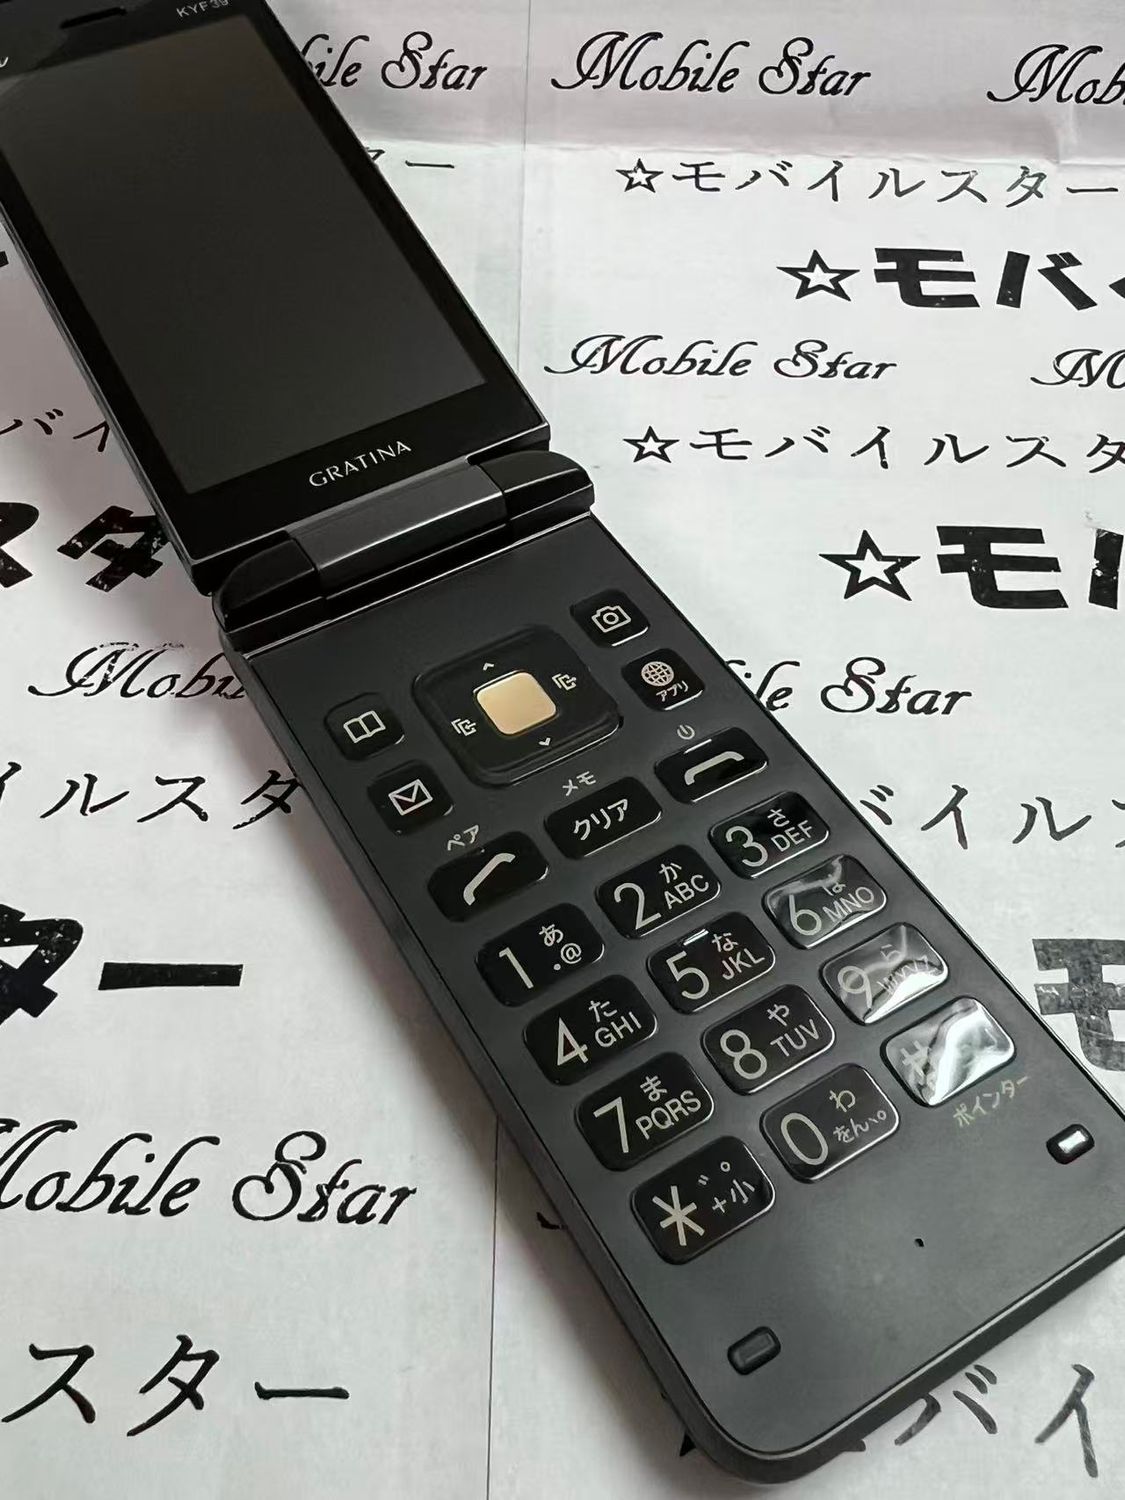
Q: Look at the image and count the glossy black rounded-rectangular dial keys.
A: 12